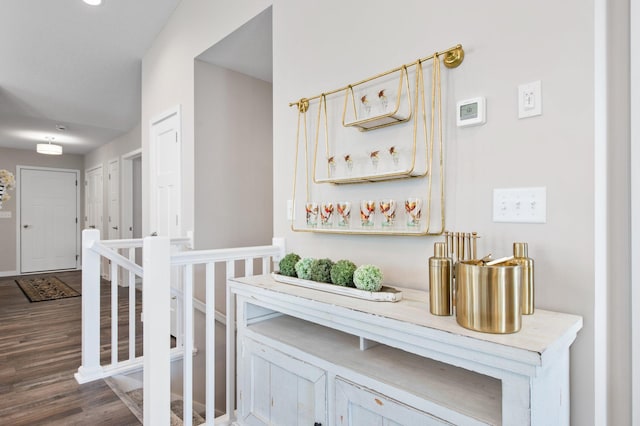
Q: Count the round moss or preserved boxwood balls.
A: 5